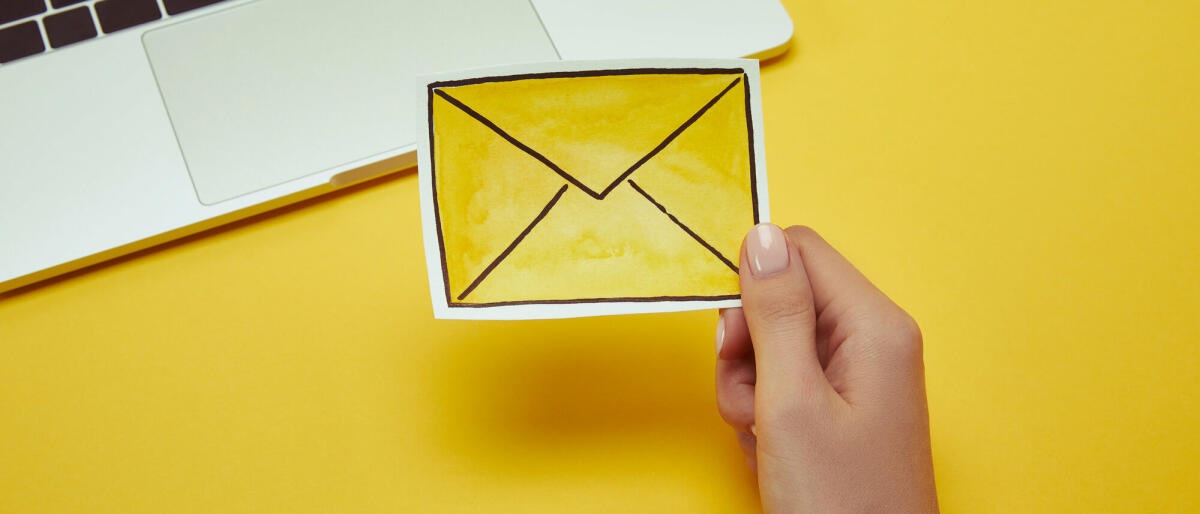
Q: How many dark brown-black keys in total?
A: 6